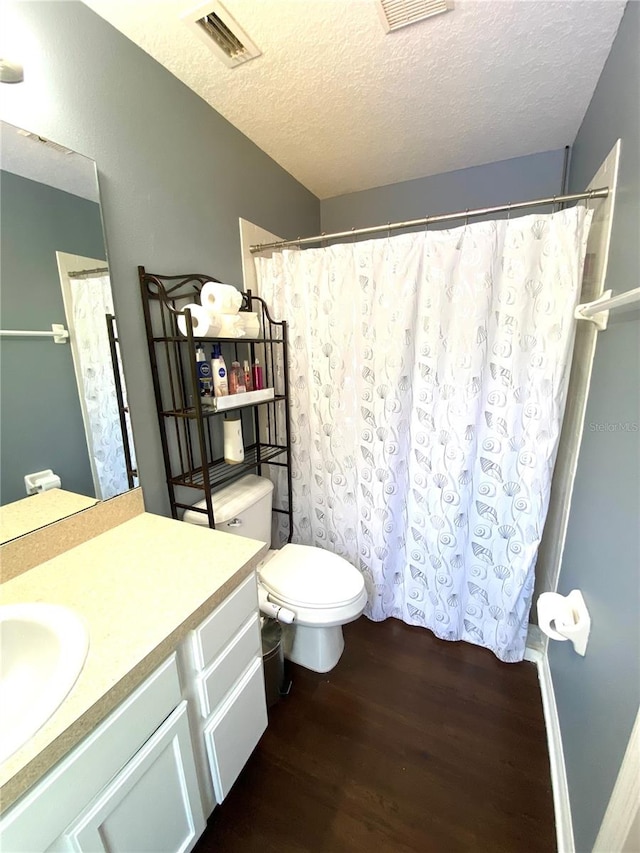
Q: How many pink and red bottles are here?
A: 3